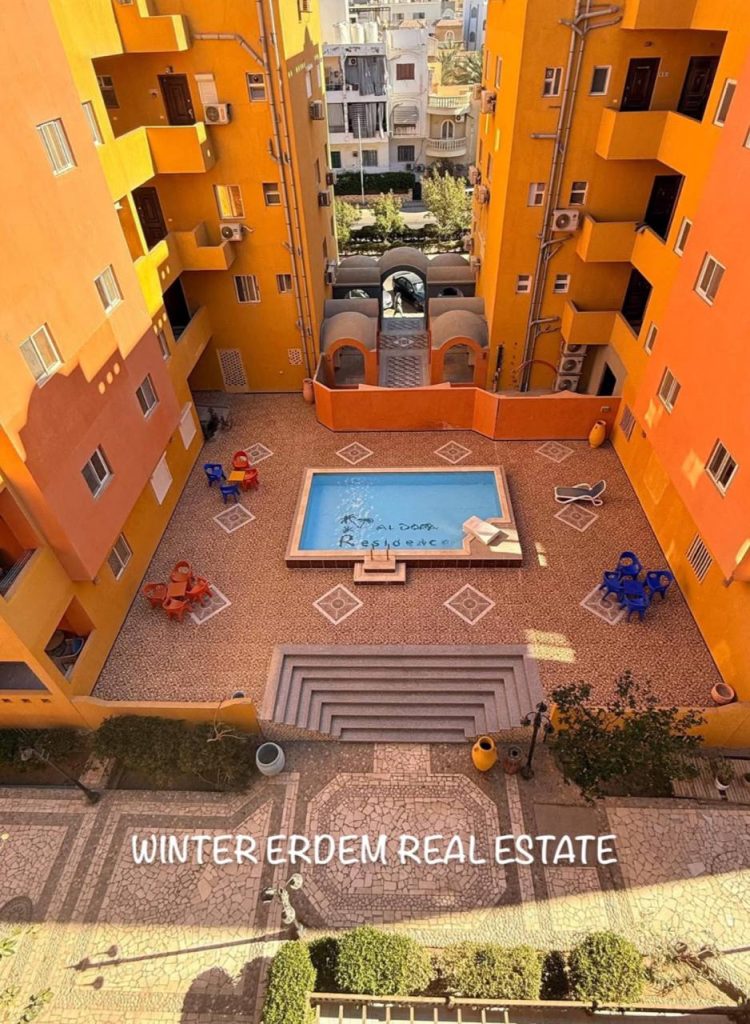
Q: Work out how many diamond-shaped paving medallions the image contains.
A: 10